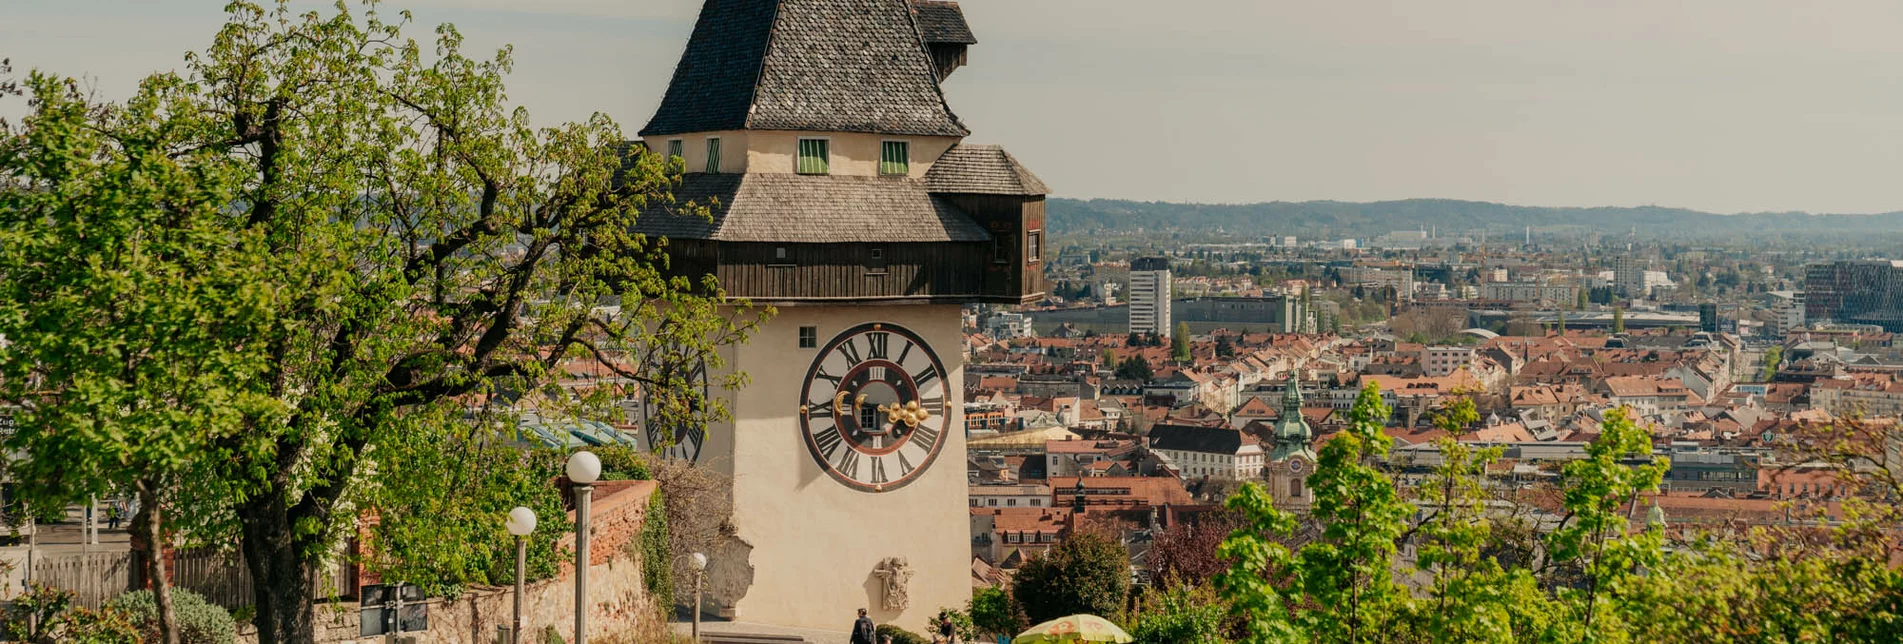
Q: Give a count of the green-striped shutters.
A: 4